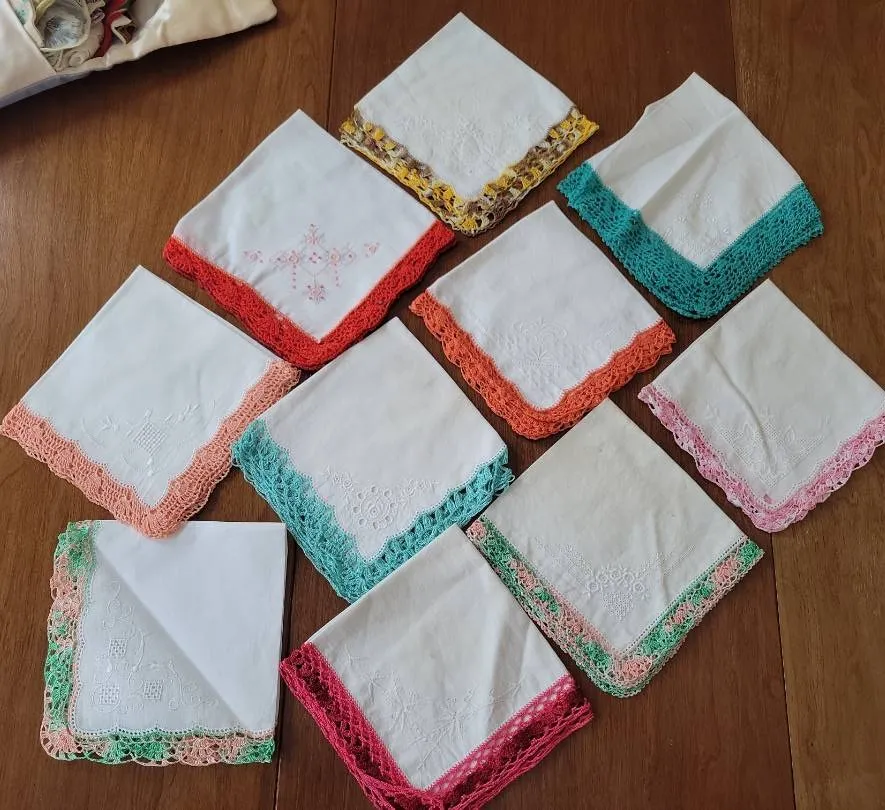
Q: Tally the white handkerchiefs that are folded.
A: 10